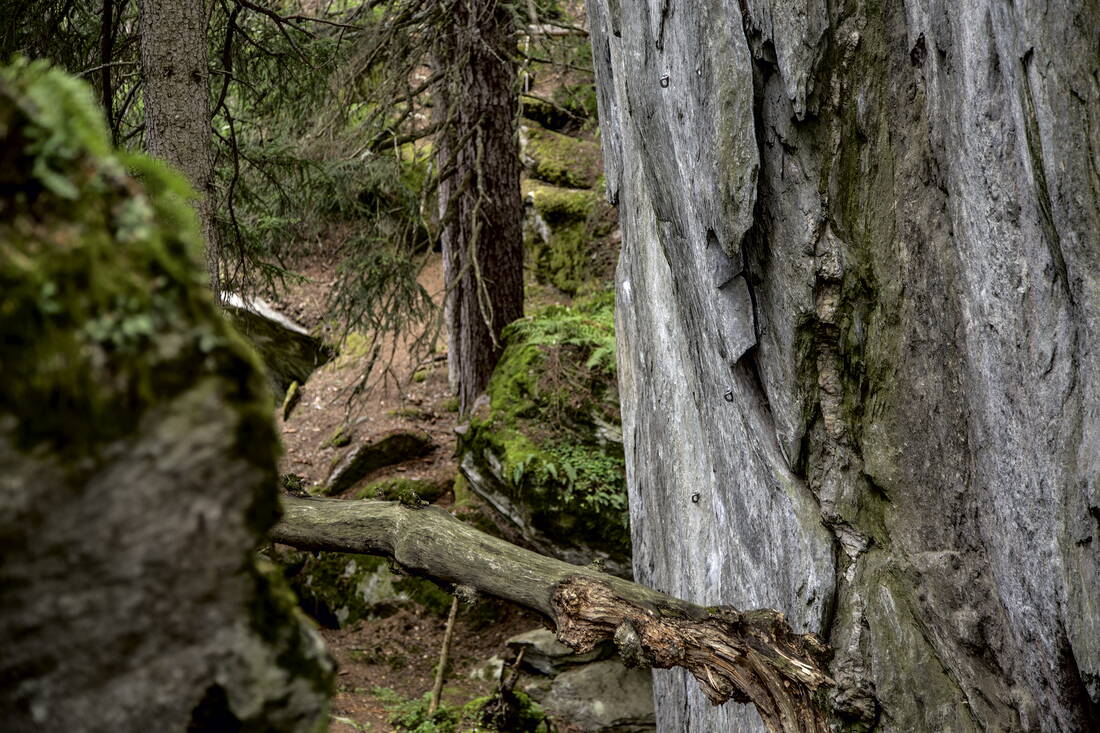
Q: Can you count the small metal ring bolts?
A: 3